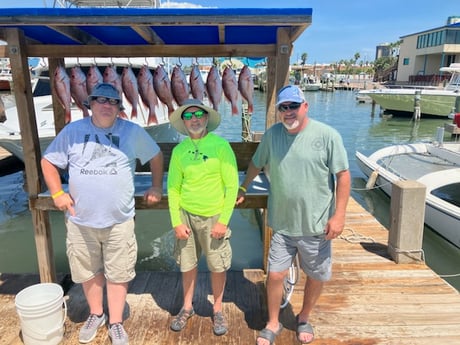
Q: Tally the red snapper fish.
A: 12